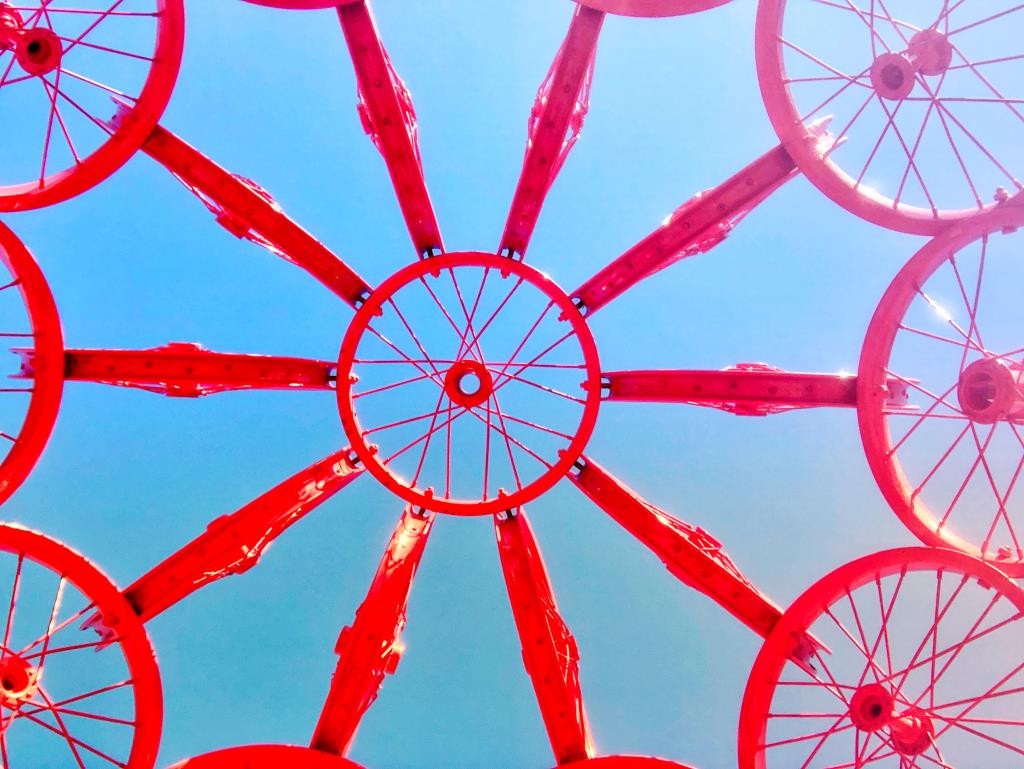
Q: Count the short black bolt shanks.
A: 10